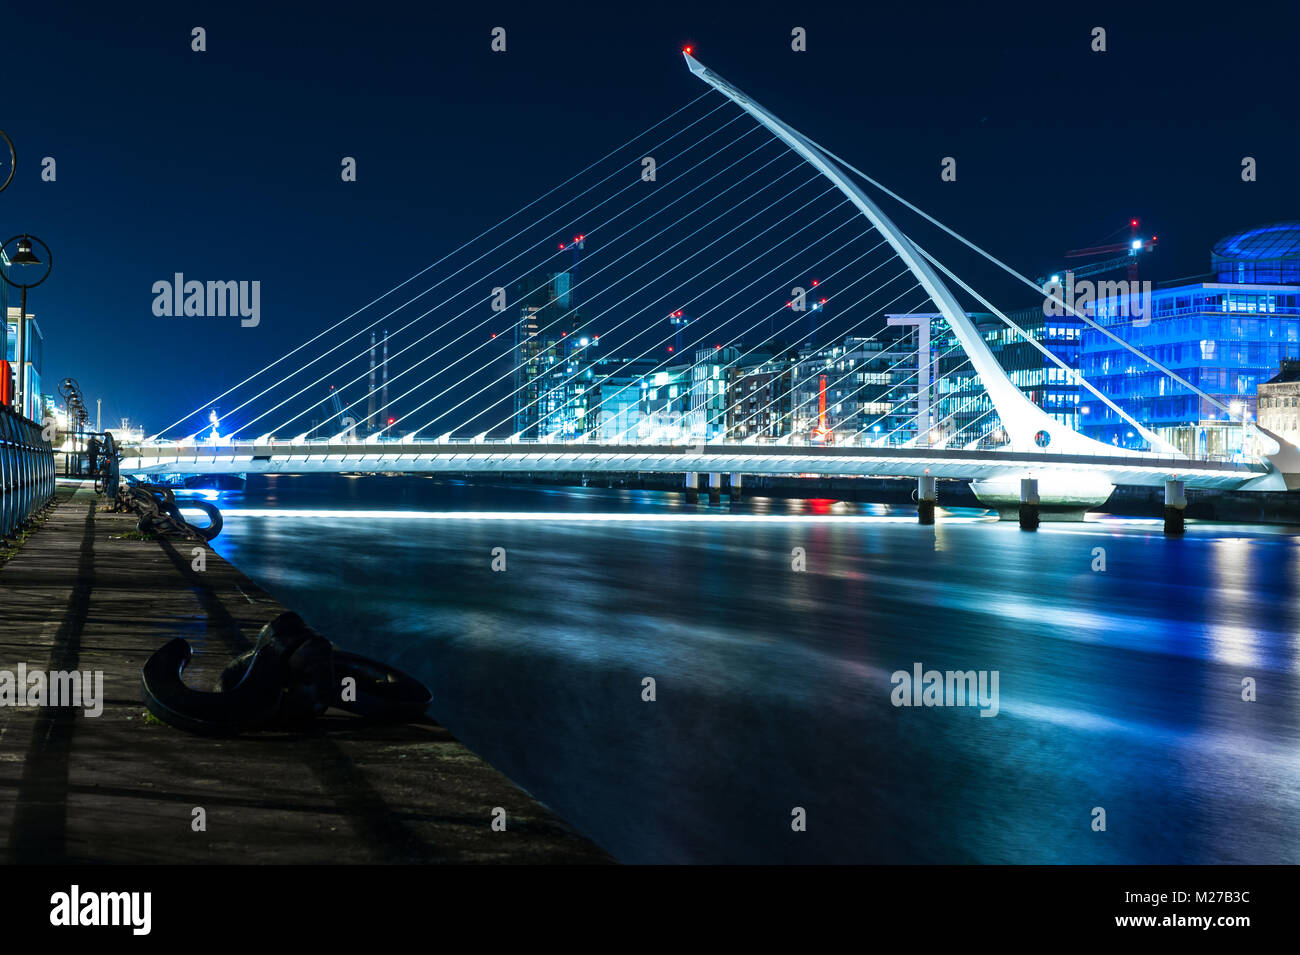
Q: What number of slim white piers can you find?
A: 6